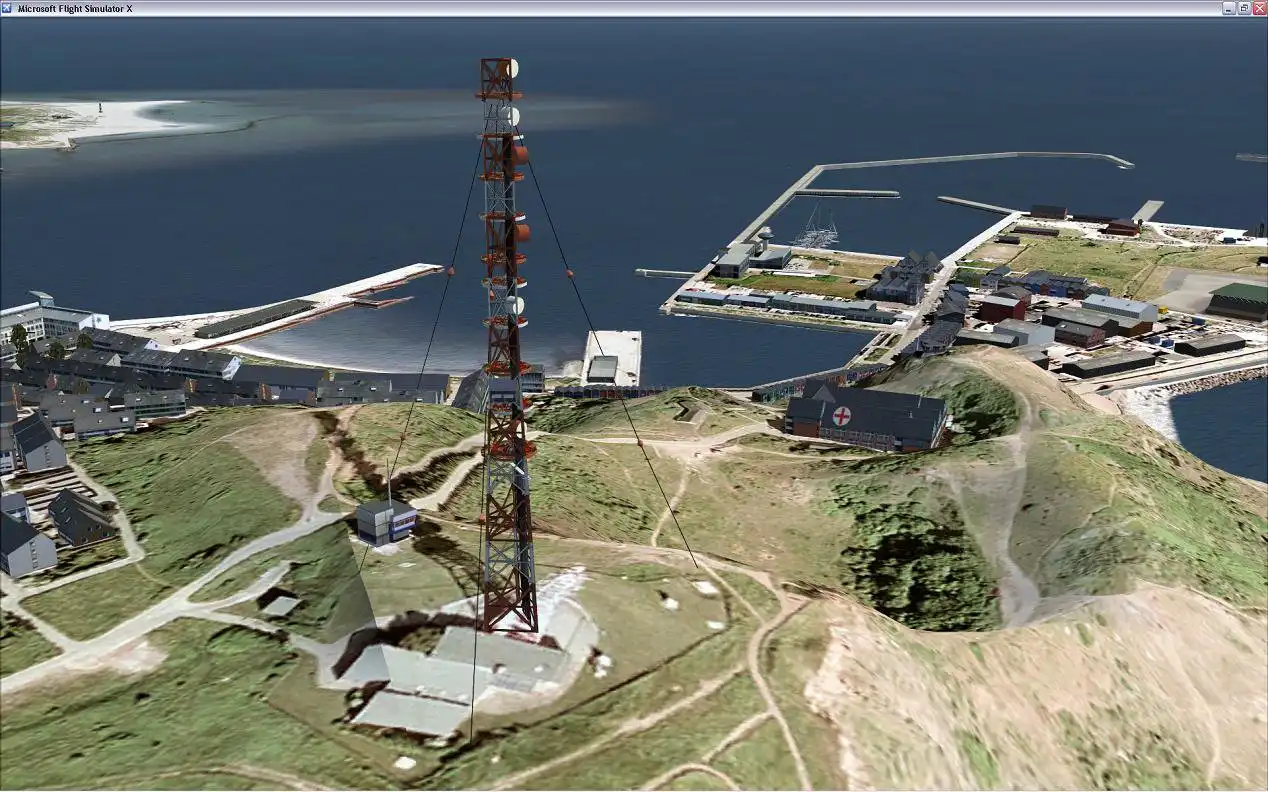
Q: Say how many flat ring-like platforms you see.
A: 10